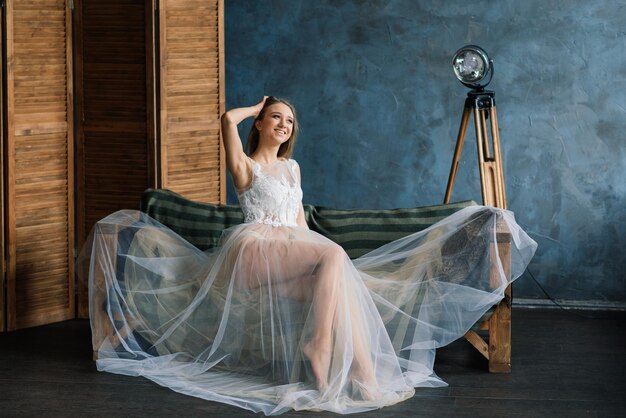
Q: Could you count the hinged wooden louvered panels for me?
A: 3